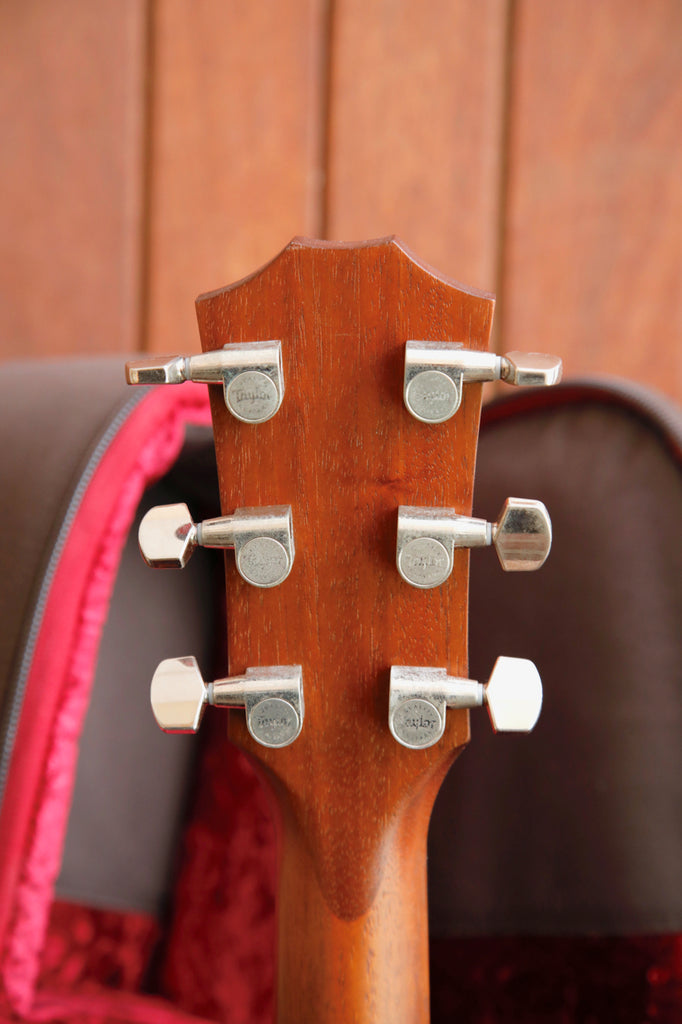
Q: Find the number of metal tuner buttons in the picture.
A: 6